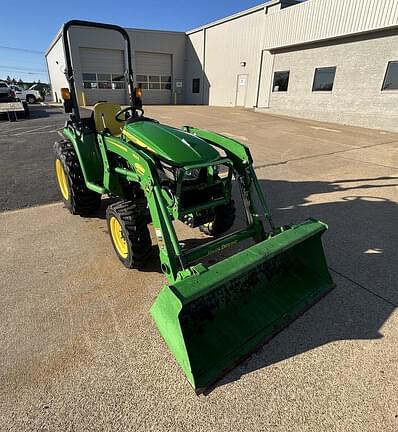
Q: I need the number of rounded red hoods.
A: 0